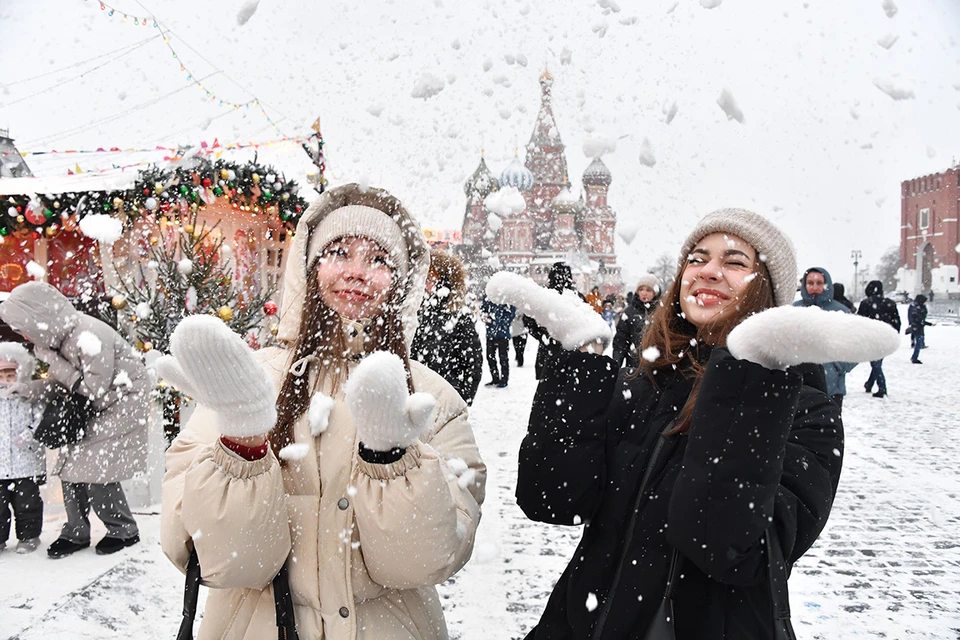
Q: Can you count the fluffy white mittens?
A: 4